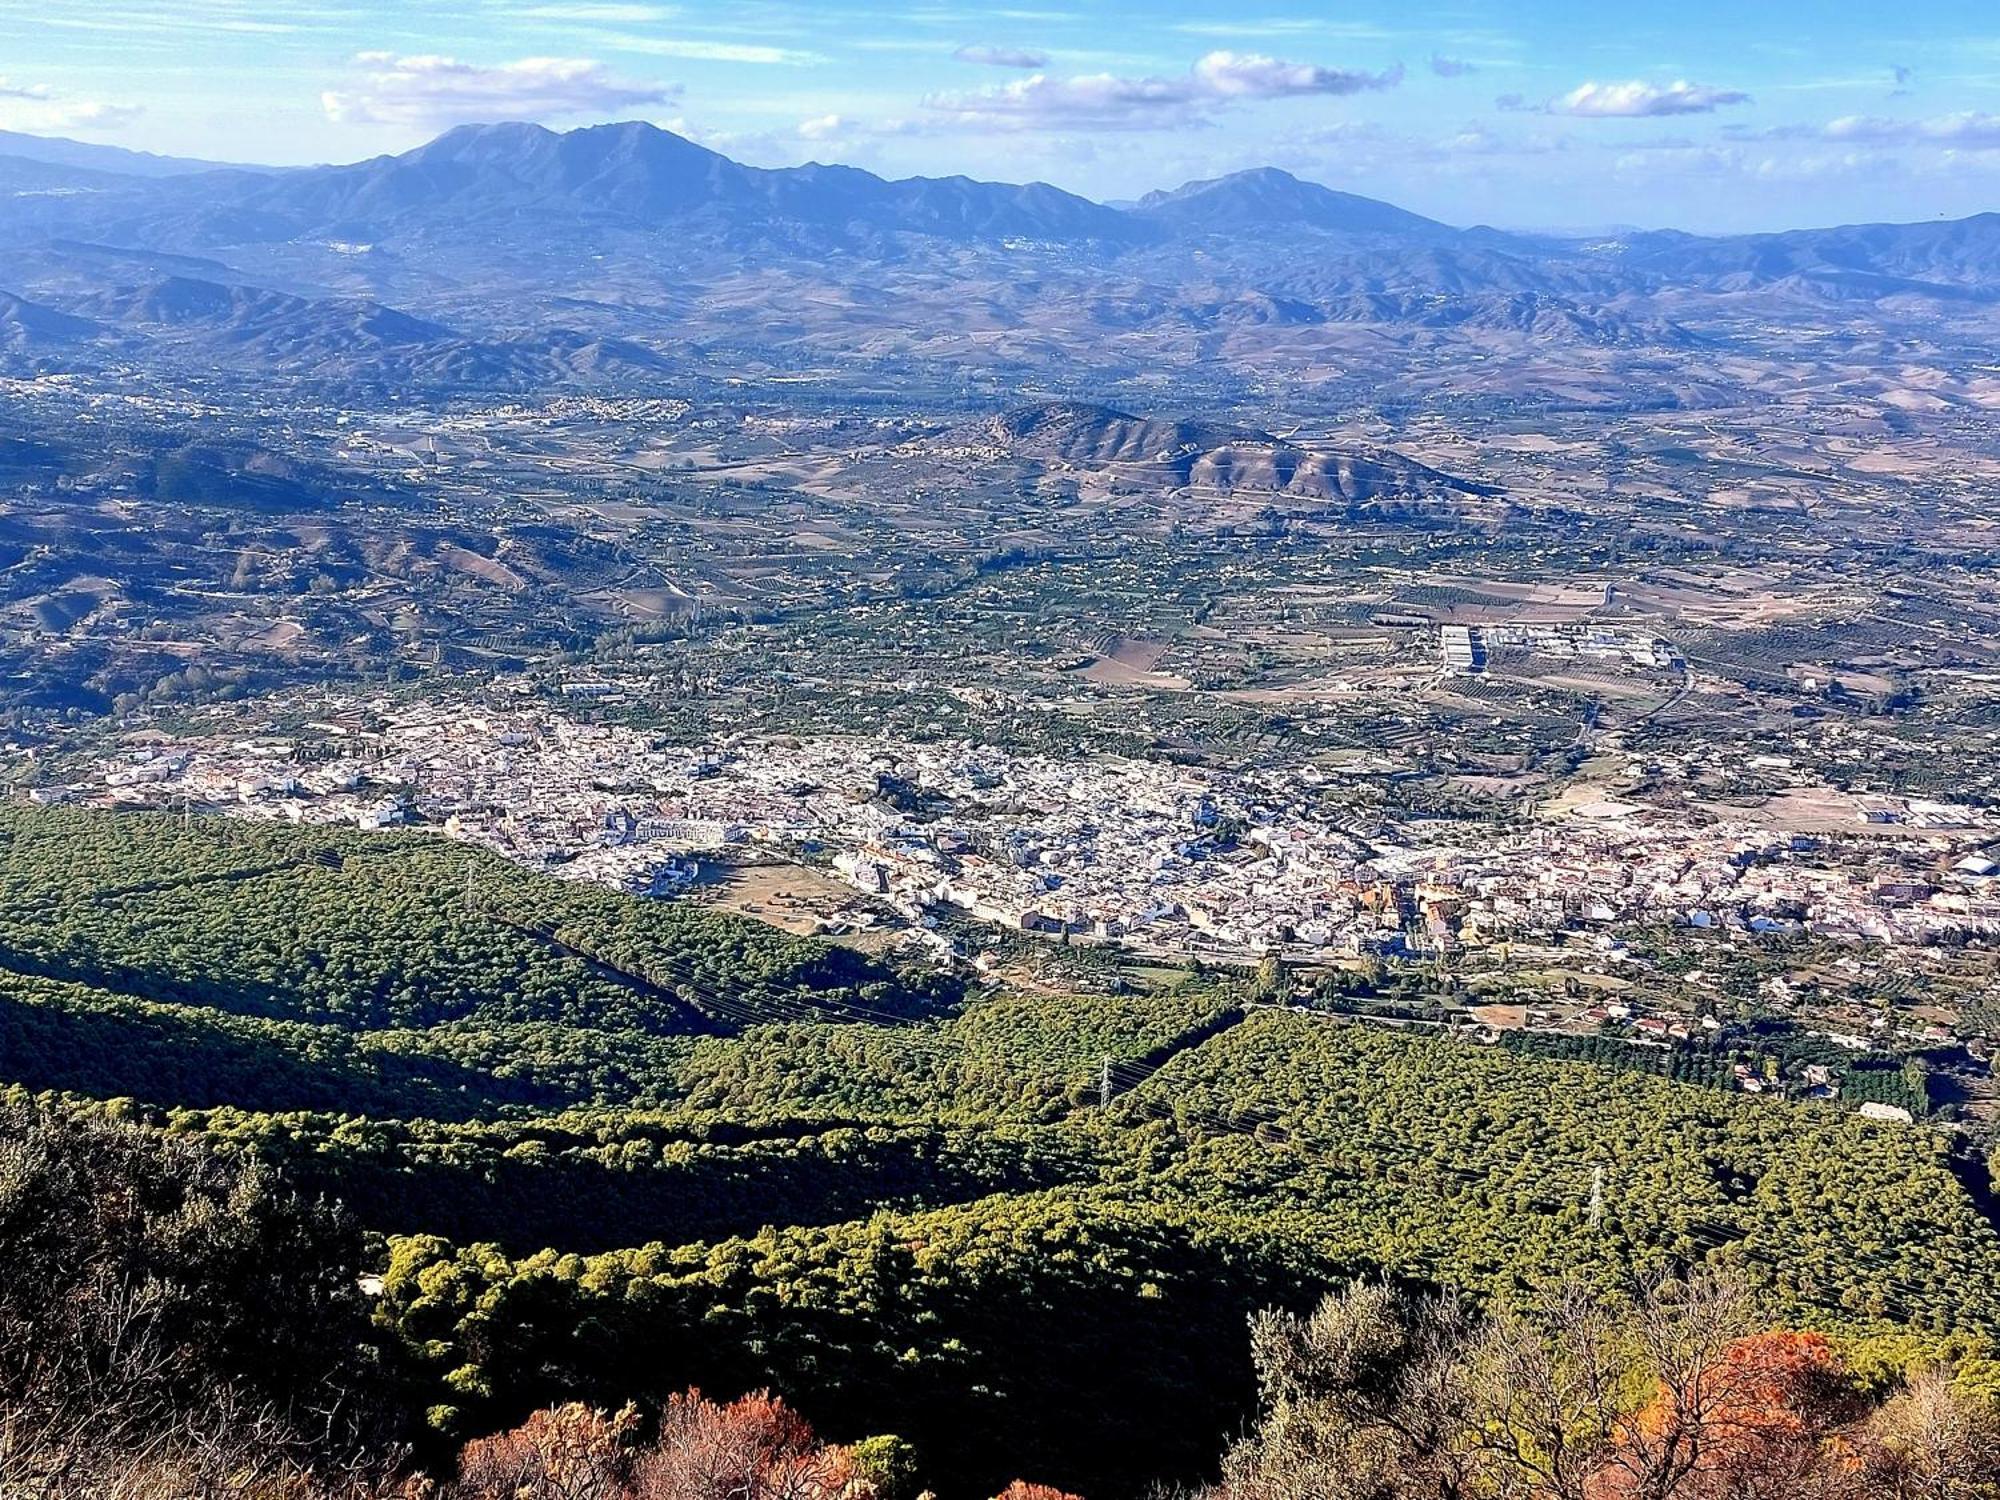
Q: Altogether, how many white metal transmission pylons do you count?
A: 4